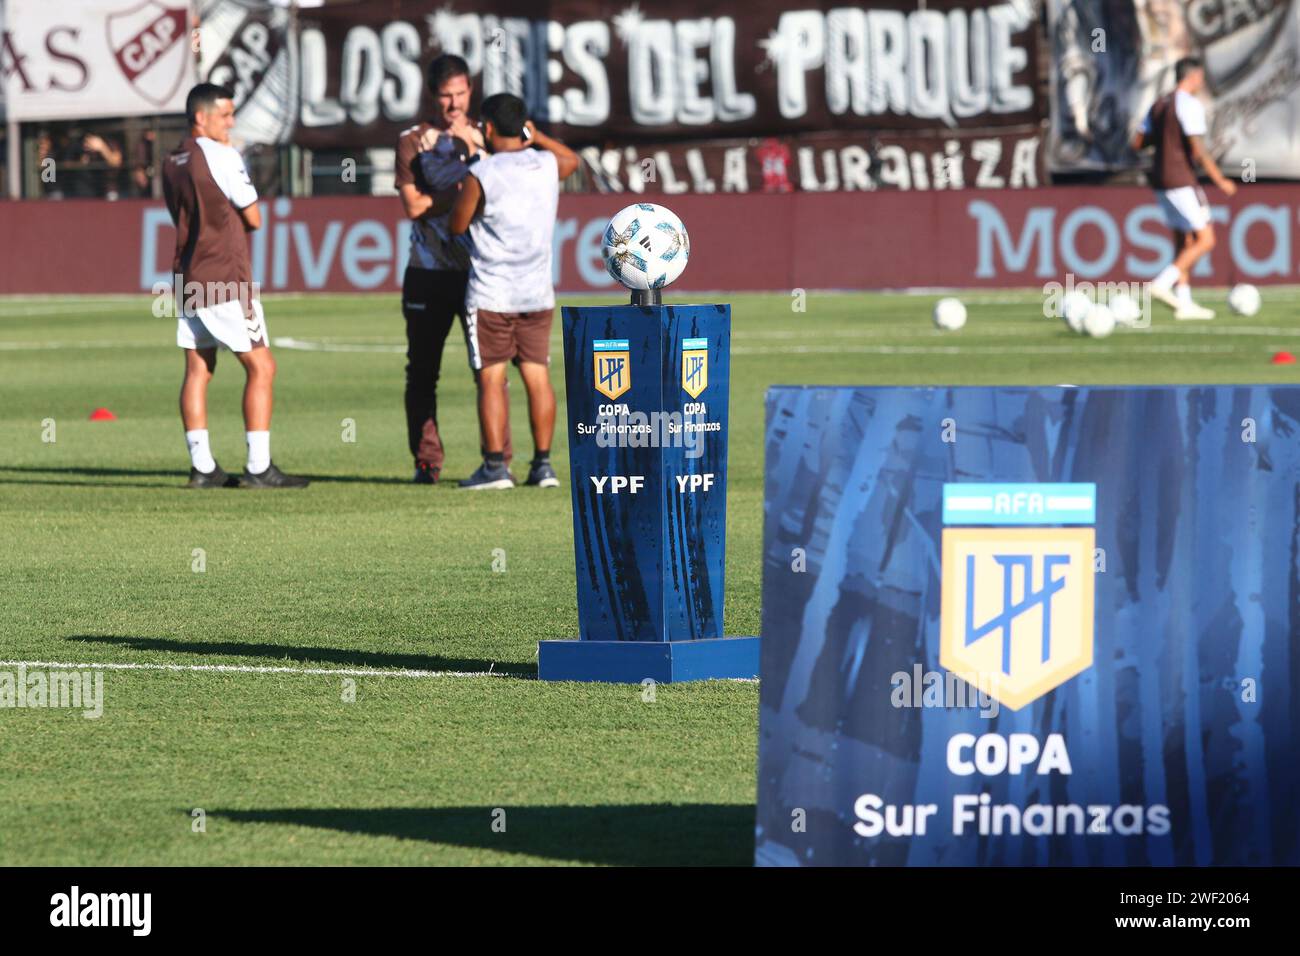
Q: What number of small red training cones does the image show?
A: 2